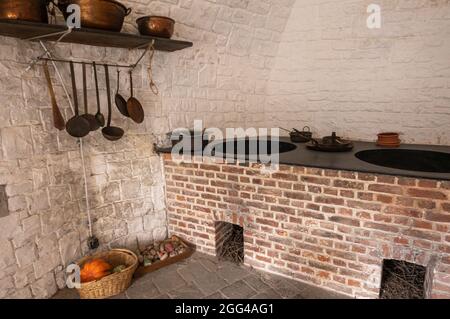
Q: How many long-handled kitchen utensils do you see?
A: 7